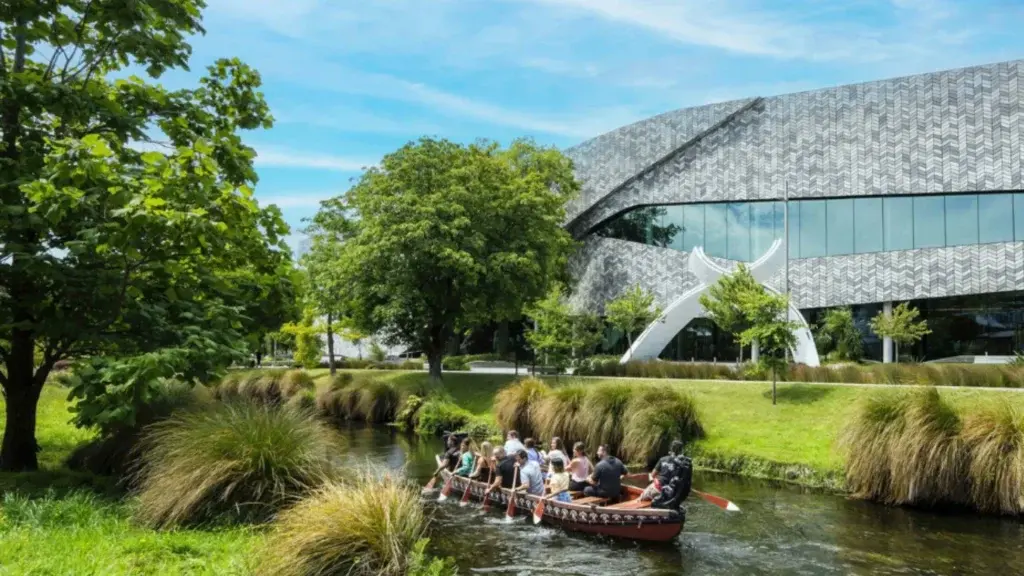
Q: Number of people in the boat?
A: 12